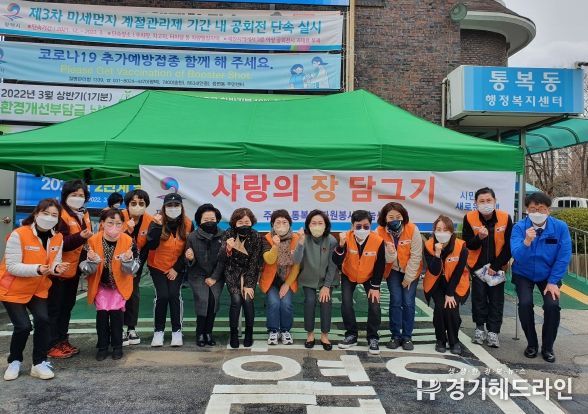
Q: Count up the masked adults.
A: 15